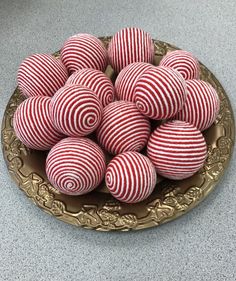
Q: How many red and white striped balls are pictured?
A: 14